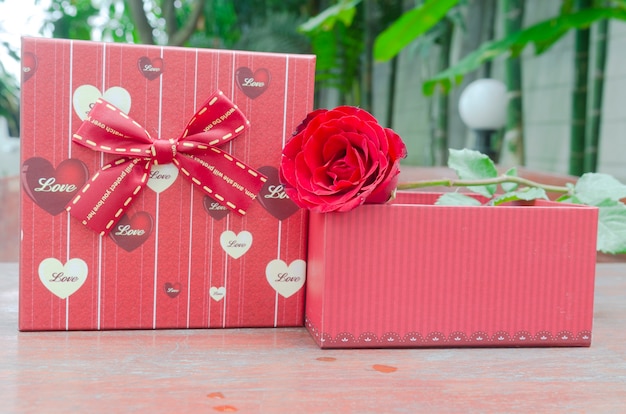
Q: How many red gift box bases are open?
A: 1